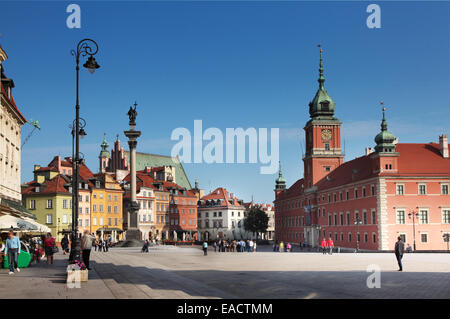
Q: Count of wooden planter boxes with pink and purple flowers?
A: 1